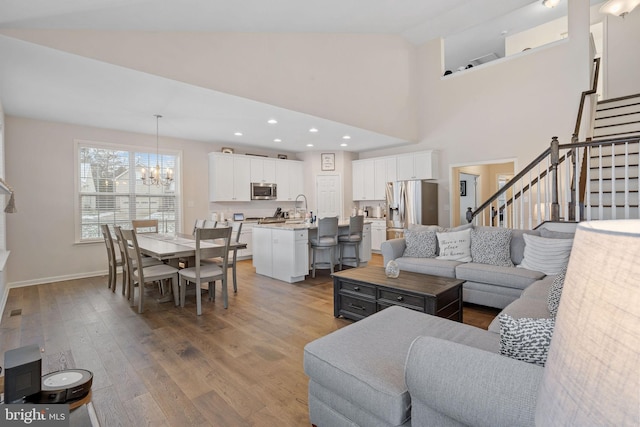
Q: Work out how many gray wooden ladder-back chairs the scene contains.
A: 8